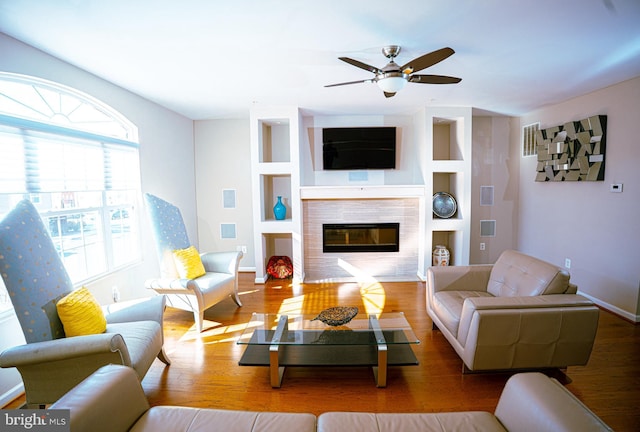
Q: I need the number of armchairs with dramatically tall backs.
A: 2